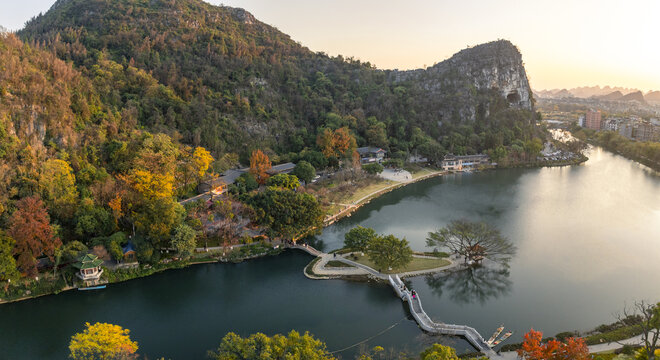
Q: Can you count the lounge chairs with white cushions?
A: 0